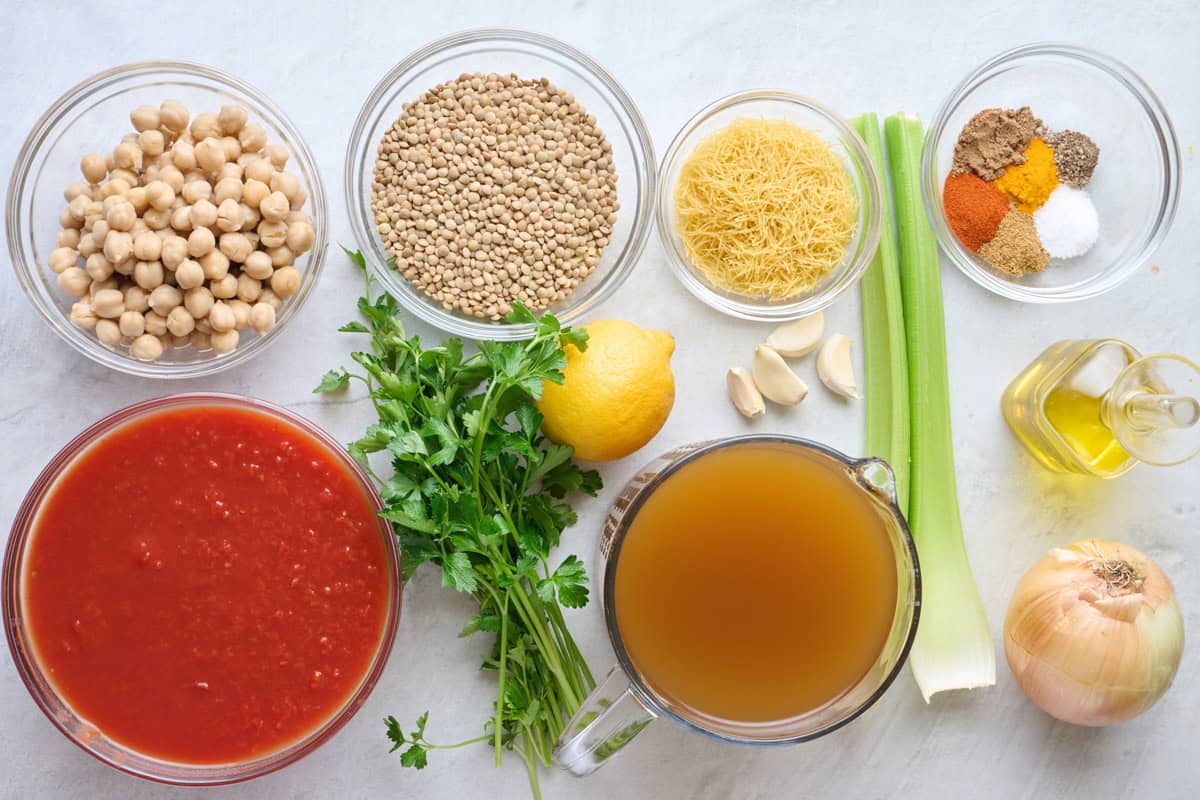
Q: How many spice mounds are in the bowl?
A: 6